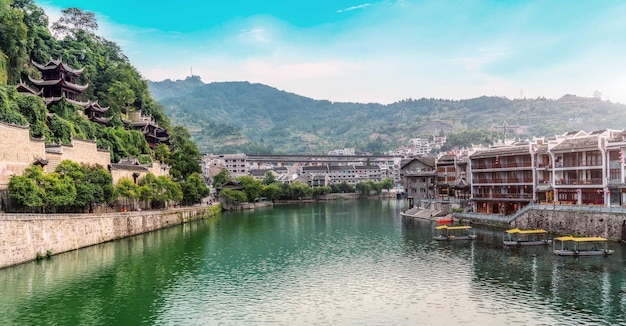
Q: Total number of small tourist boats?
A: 3